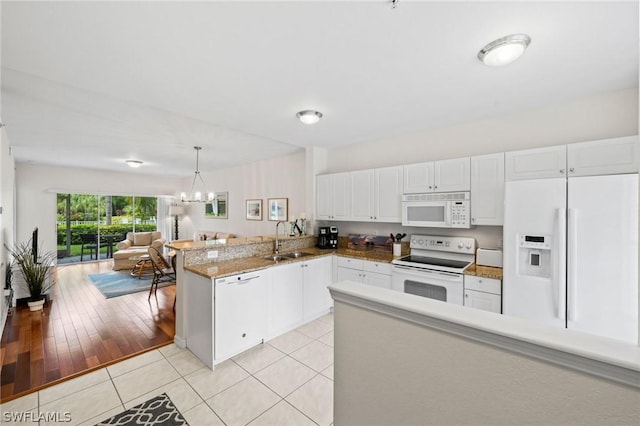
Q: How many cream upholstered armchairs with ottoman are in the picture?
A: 1